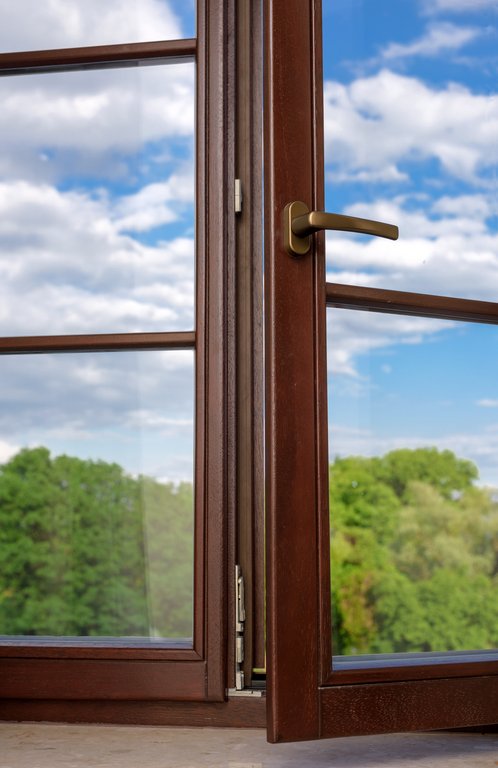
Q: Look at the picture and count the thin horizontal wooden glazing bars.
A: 3